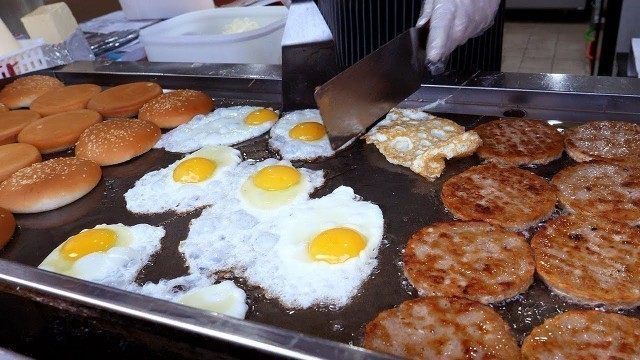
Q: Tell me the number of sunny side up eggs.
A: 6